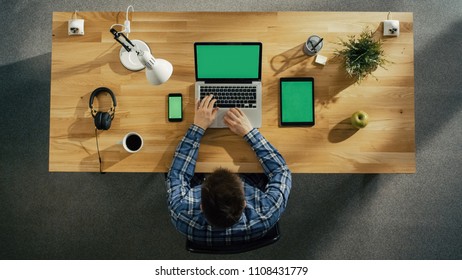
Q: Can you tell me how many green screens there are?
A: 3